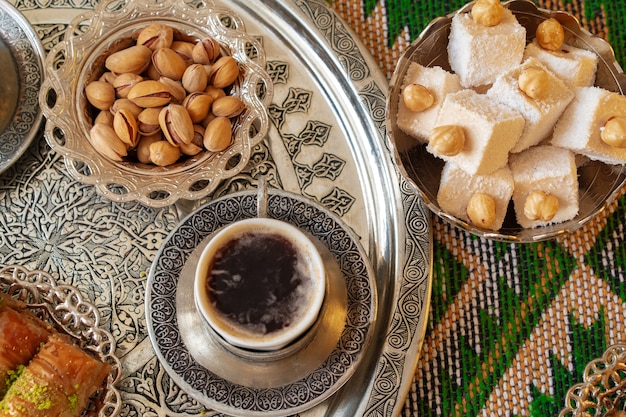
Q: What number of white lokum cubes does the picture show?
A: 8